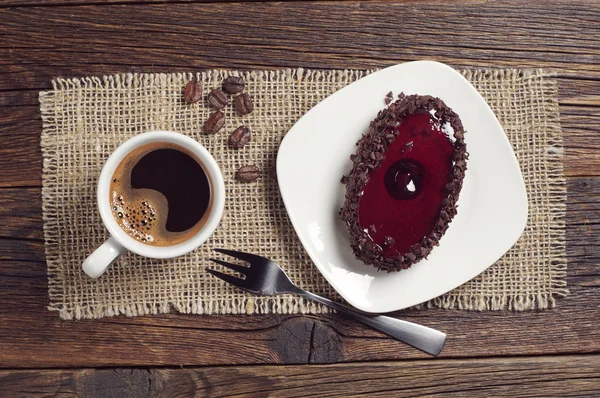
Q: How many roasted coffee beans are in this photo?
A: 7